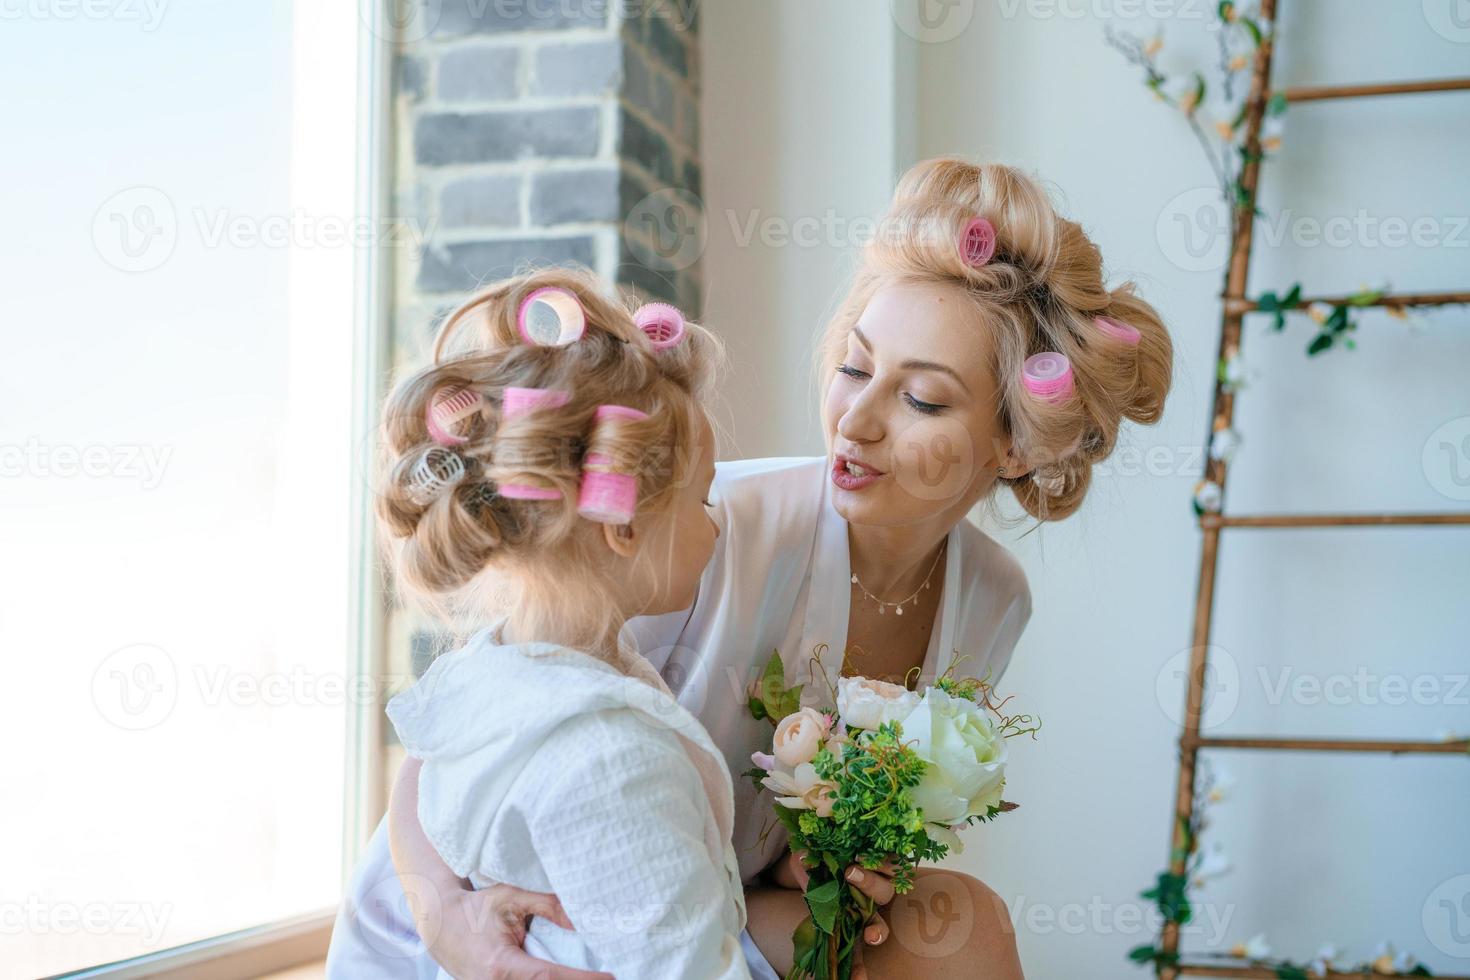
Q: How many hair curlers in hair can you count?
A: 9